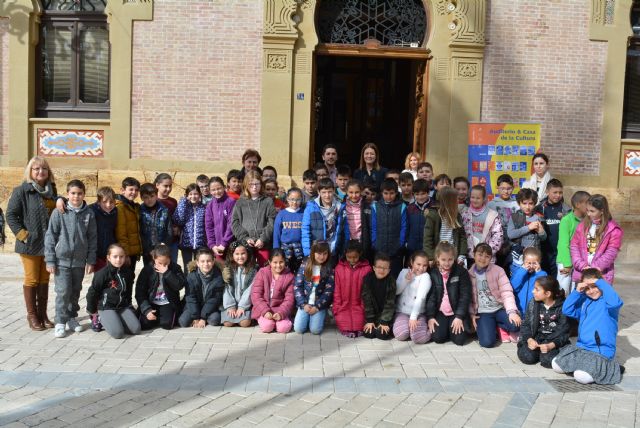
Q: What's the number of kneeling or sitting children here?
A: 14